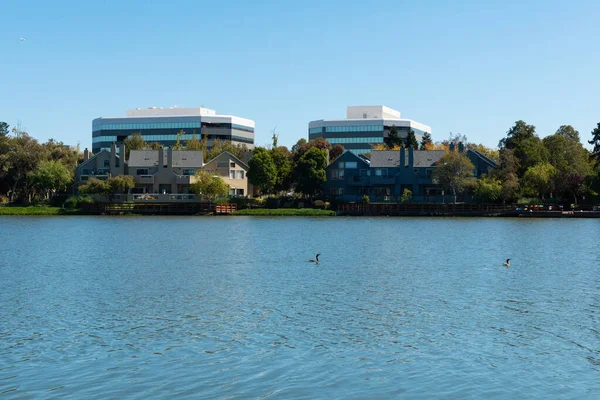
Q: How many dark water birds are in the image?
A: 2